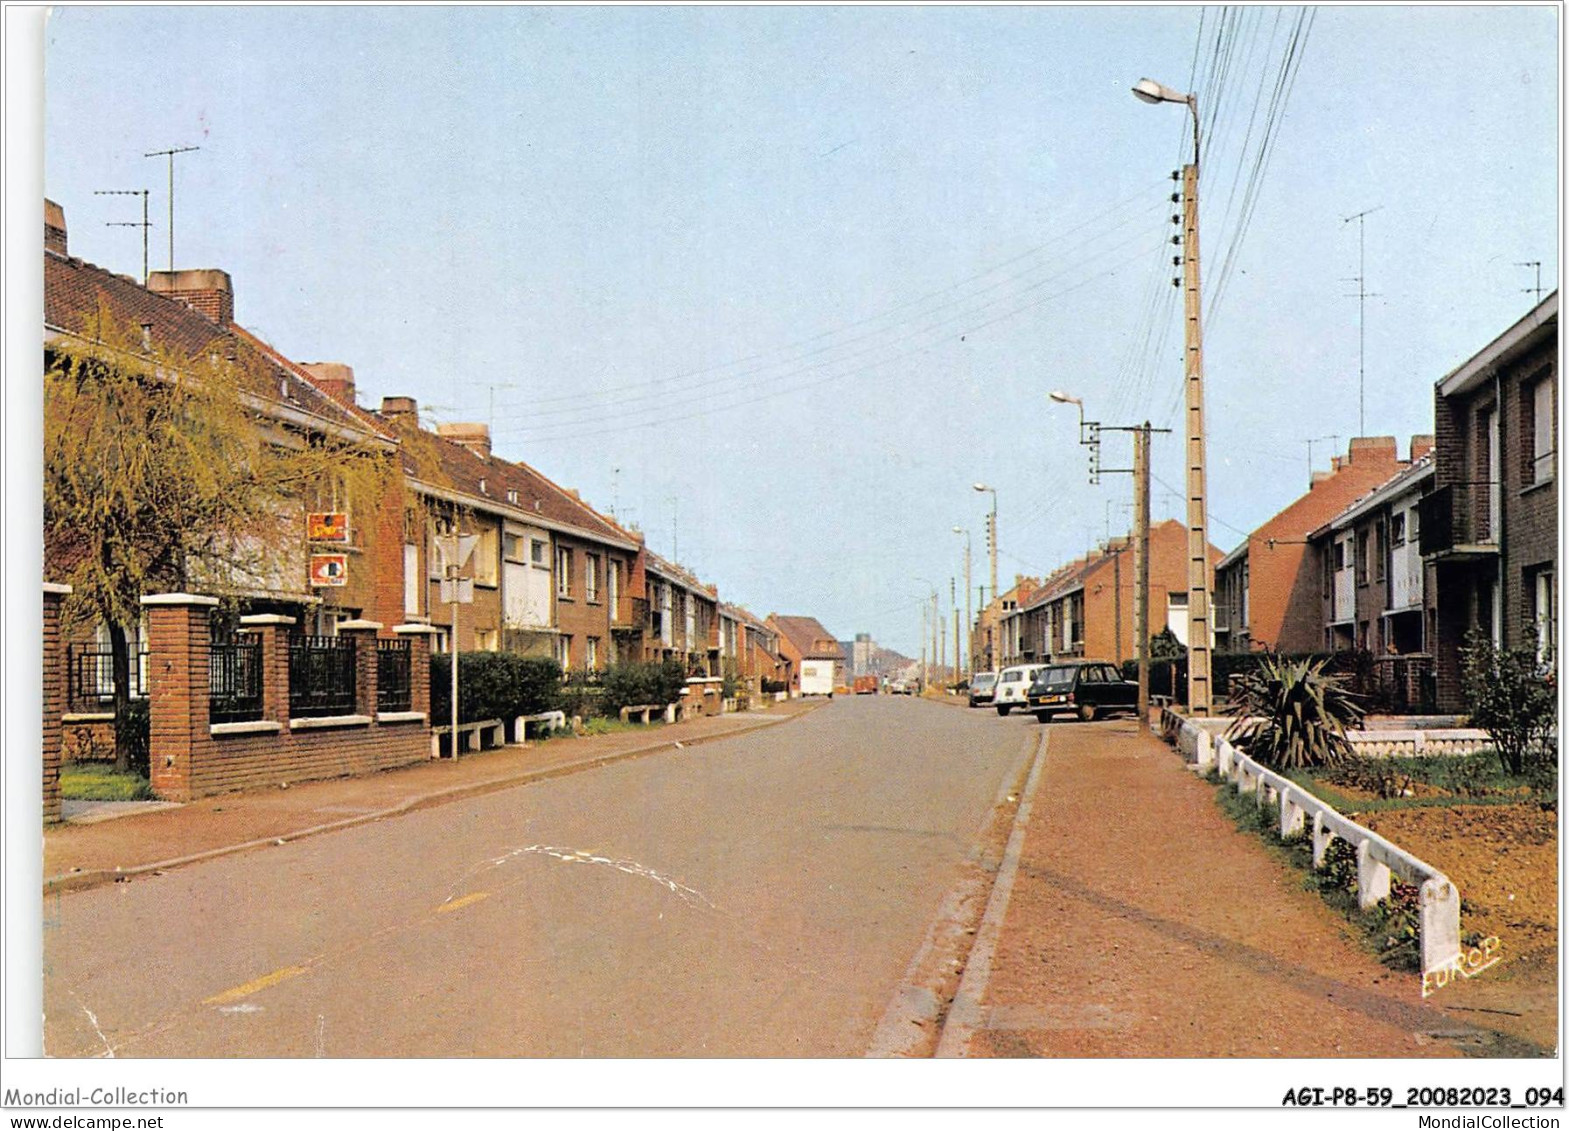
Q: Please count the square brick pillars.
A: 5